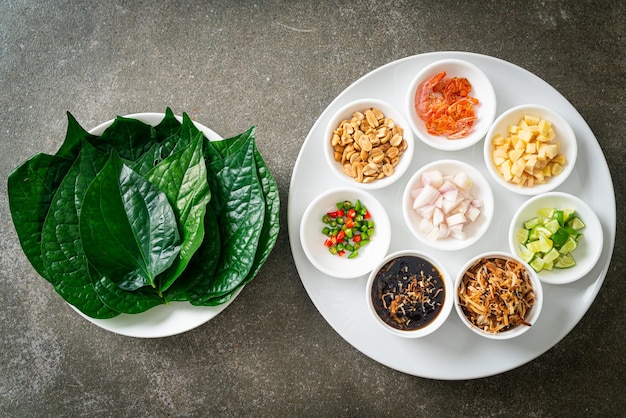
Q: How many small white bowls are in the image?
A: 8